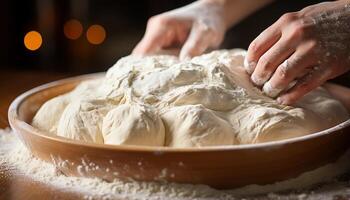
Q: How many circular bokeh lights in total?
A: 3